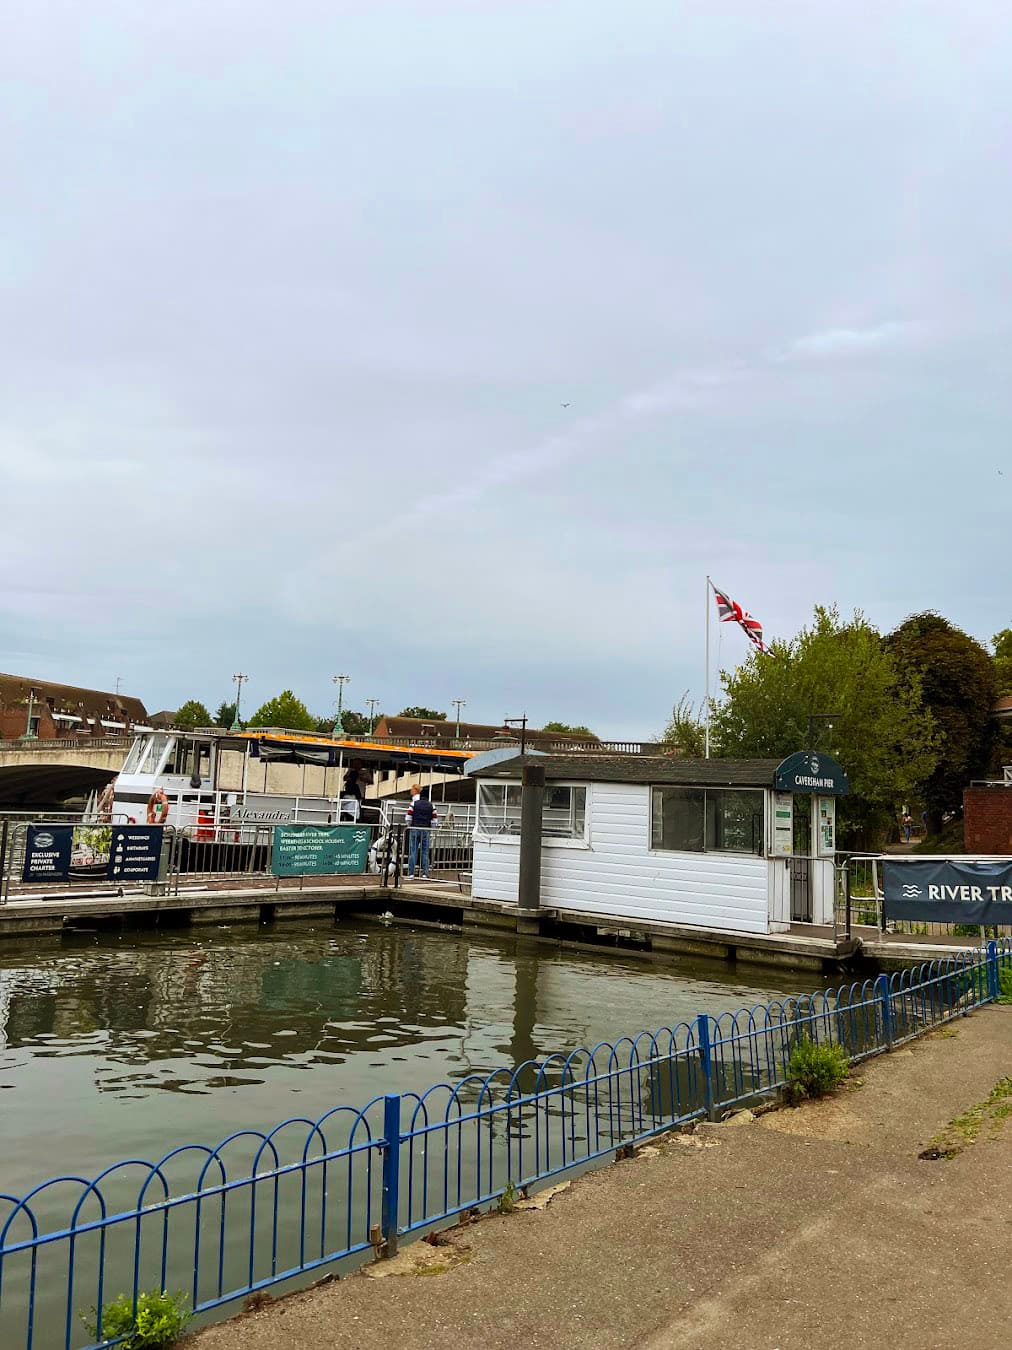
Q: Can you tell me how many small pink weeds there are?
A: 0